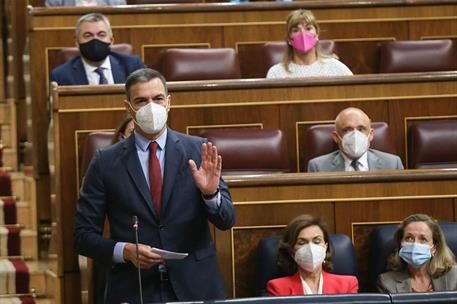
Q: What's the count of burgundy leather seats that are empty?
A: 4